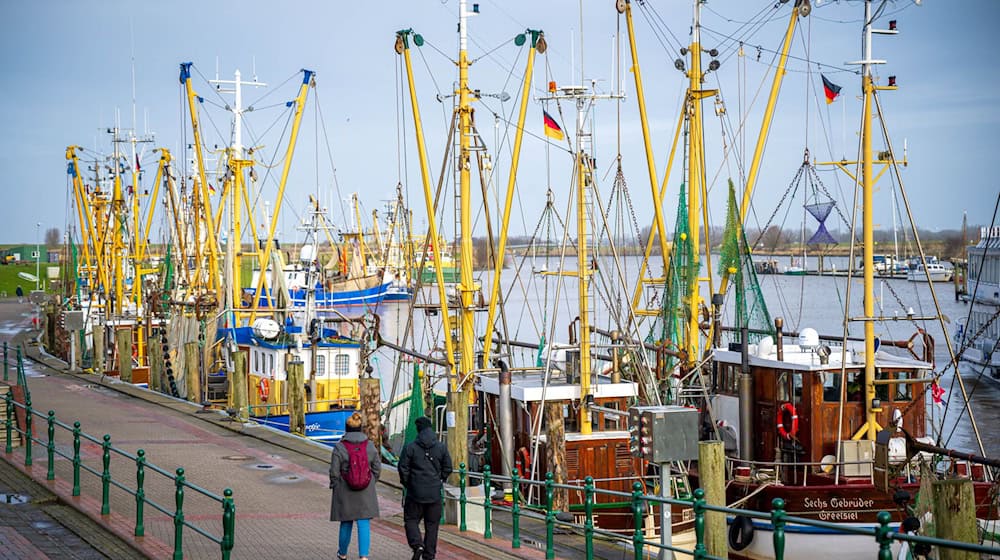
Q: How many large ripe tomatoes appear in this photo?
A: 0